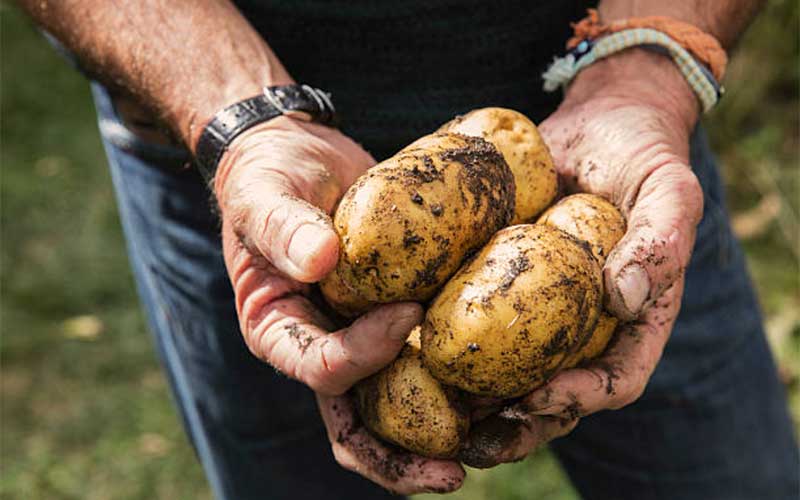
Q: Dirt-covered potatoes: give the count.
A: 5